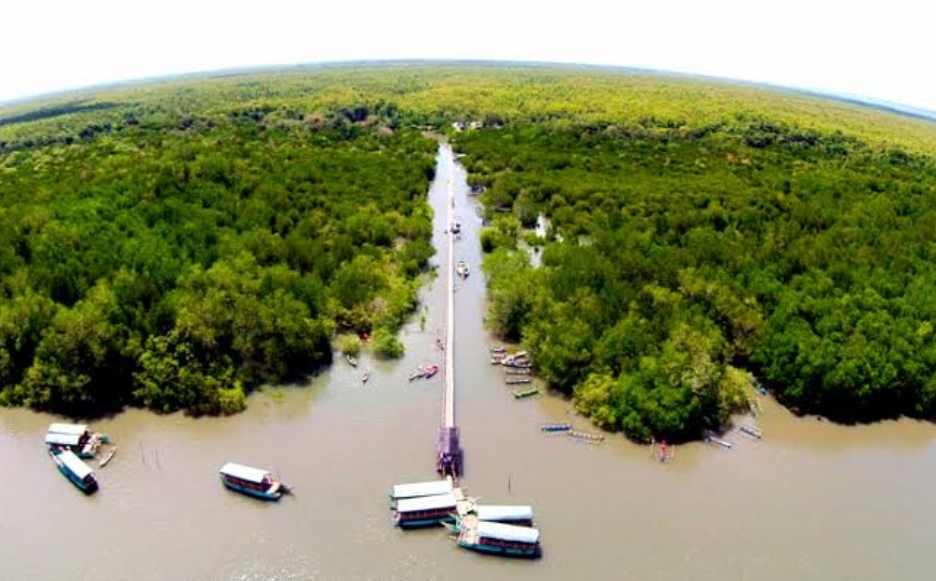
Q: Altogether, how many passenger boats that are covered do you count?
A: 8